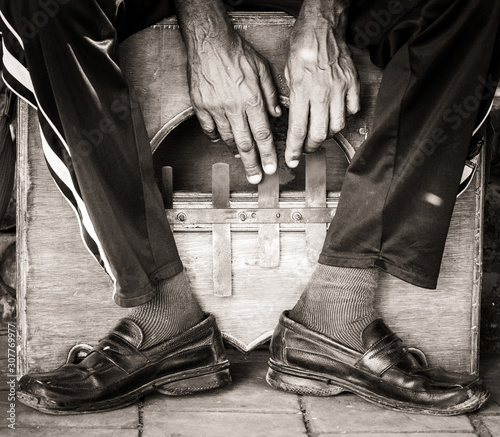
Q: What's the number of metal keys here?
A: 4